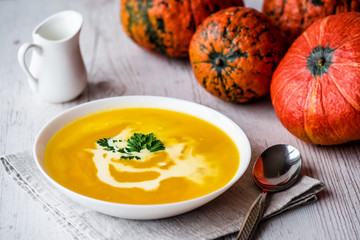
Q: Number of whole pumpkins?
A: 4